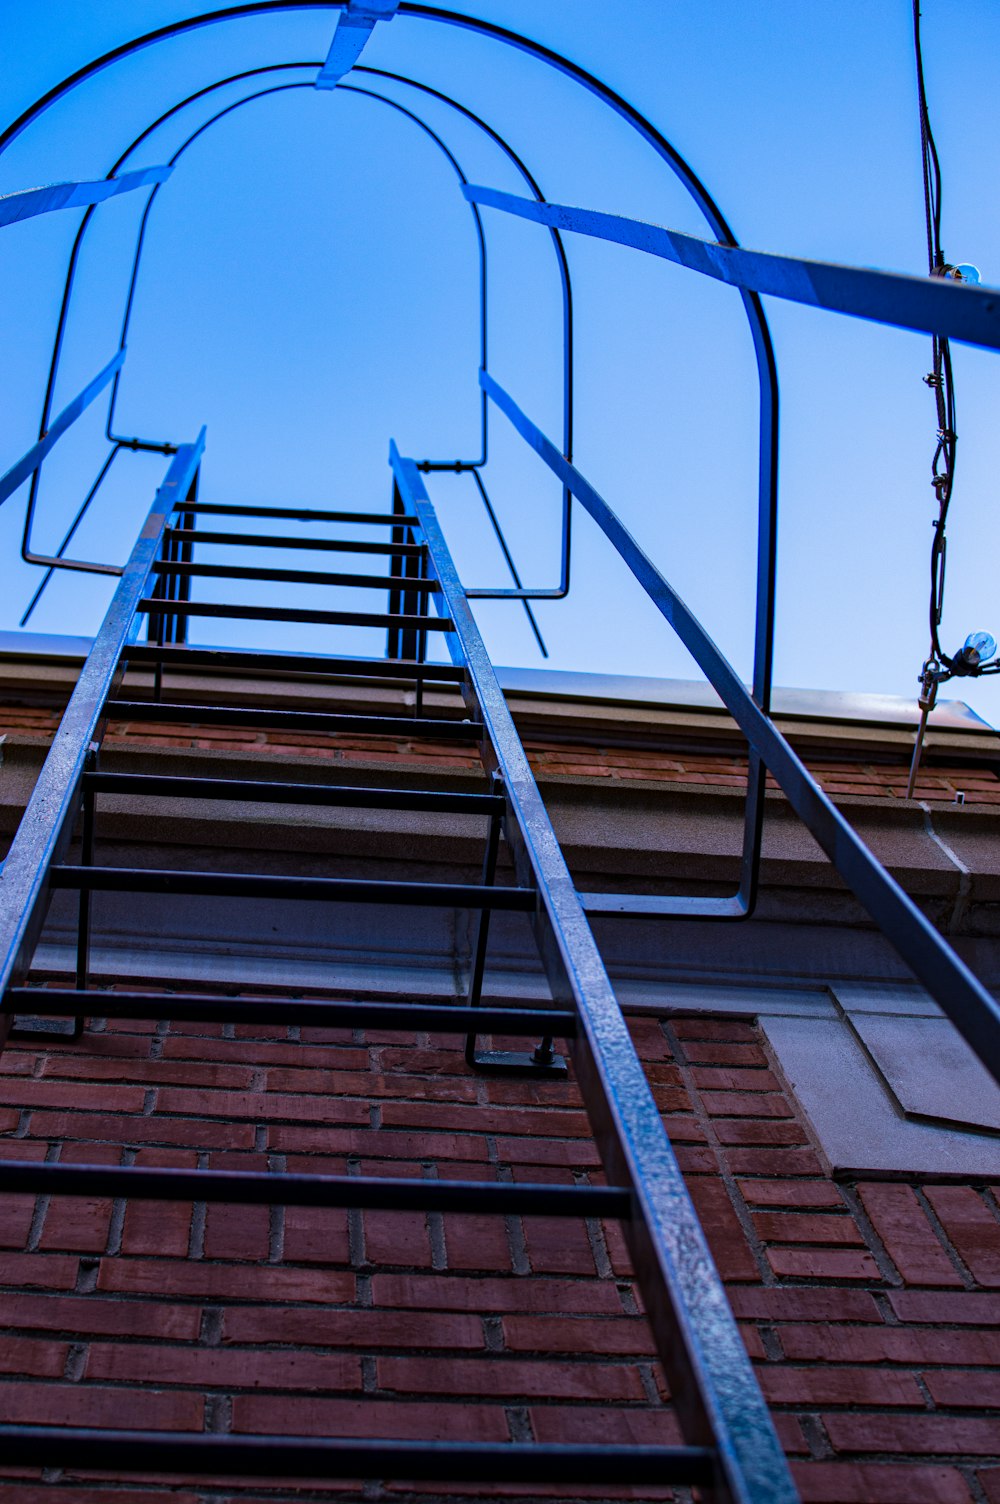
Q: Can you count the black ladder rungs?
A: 11